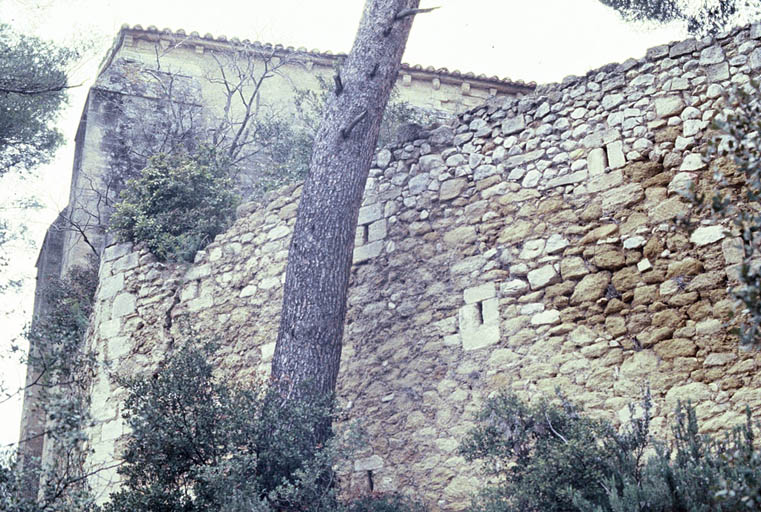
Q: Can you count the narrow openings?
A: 4